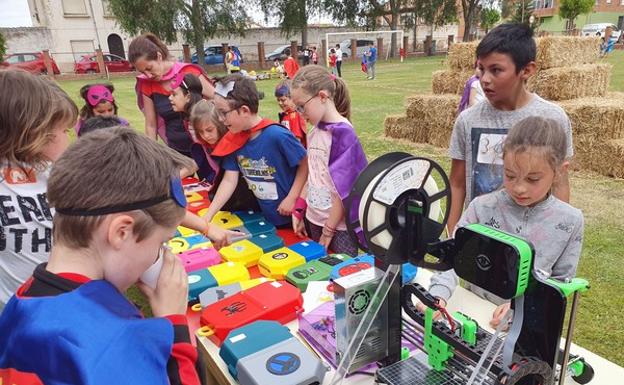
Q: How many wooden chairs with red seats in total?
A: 0